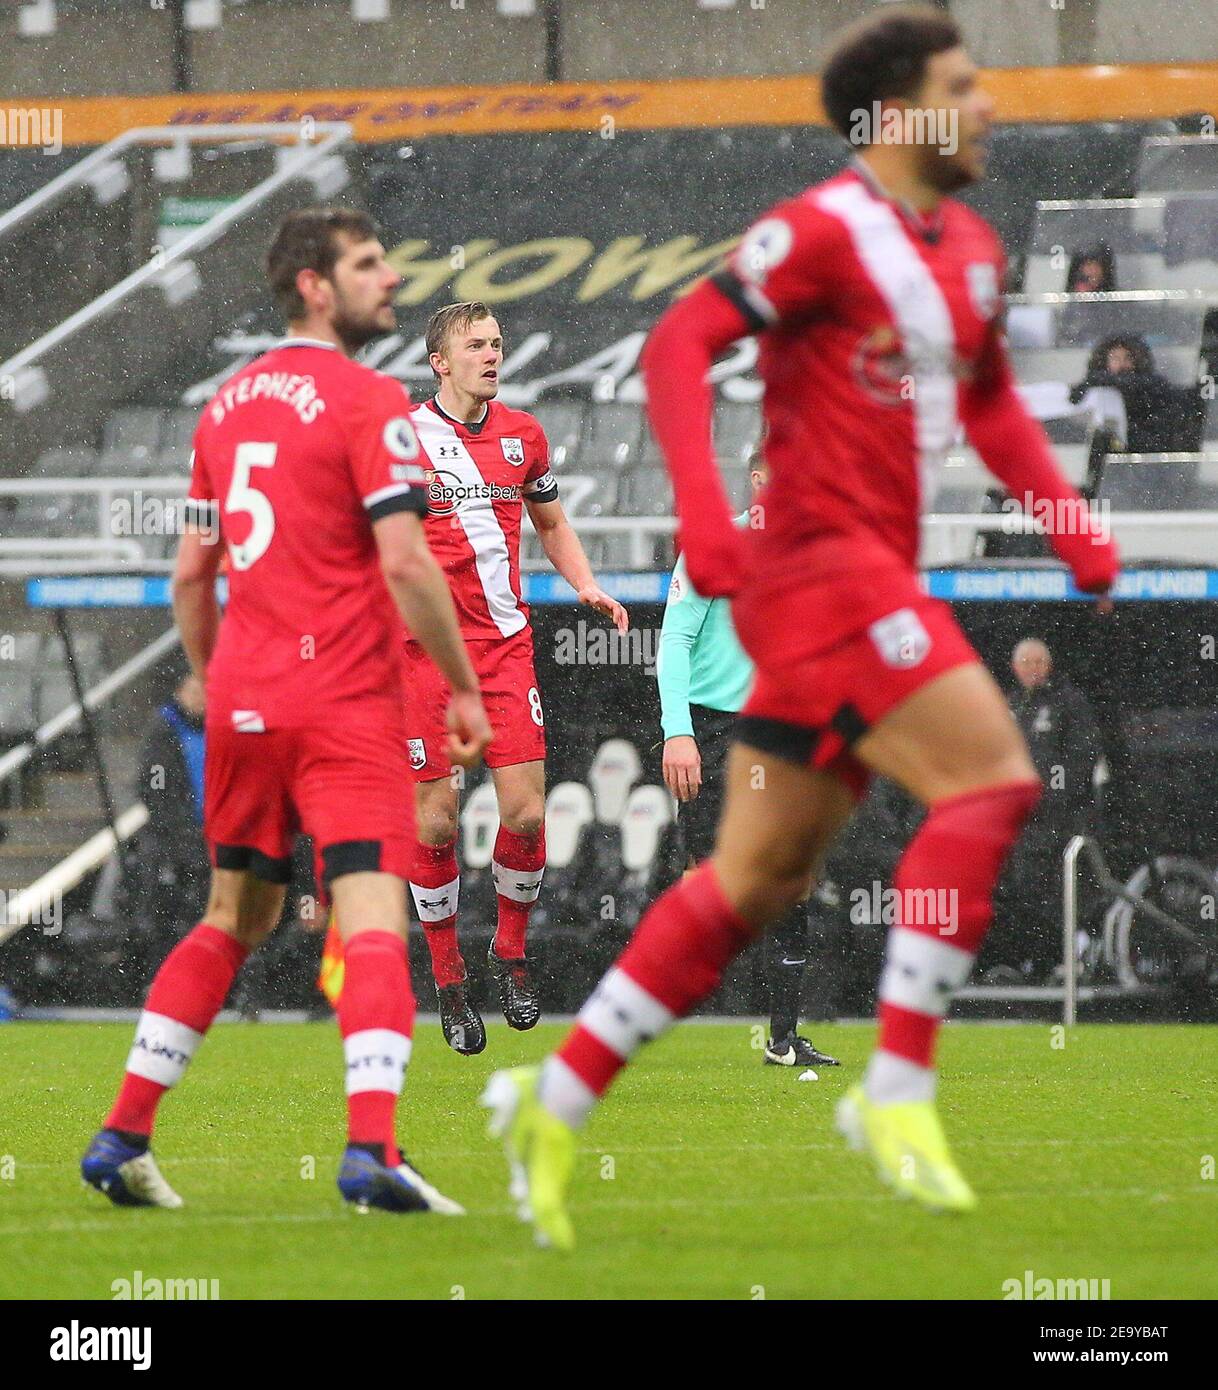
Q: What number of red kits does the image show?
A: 3